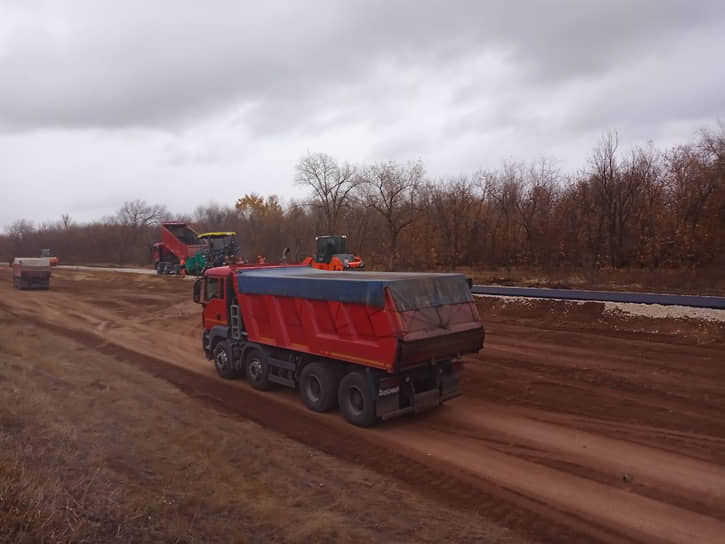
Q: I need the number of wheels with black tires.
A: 4